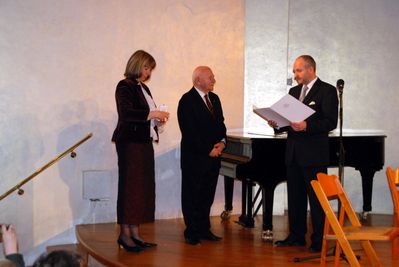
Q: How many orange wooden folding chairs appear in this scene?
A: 2